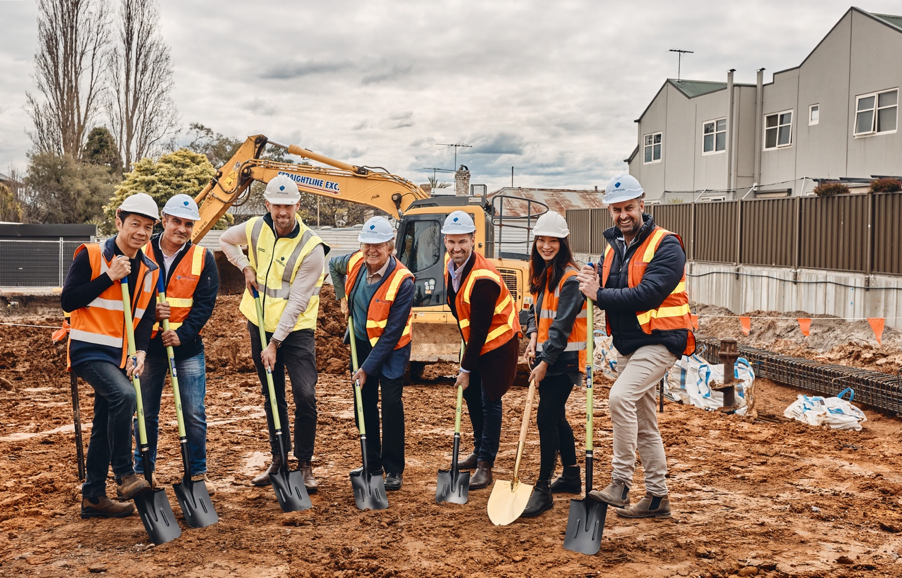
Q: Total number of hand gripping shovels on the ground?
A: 7